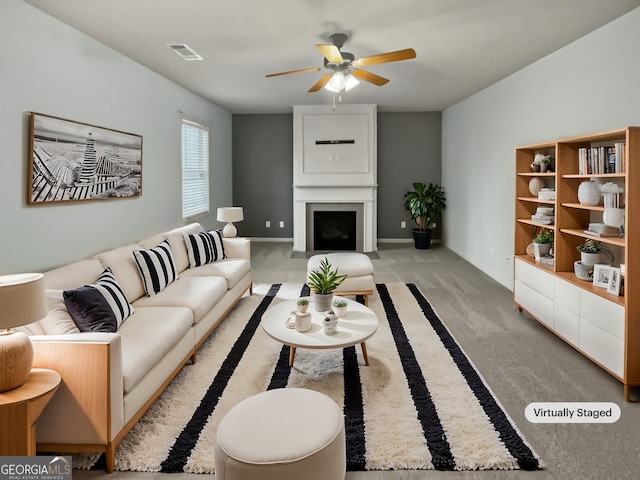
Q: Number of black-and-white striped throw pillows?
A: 3